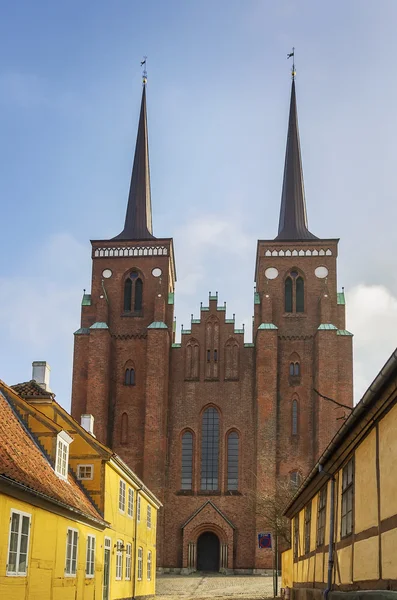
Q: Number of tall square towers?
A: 2